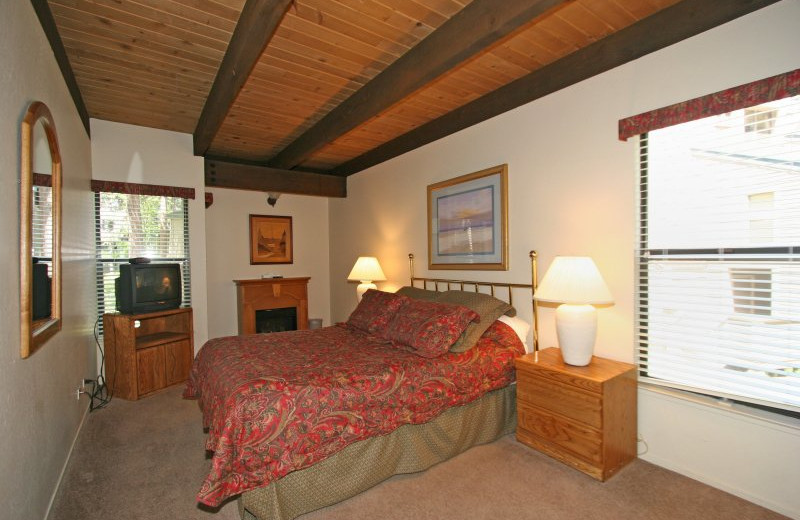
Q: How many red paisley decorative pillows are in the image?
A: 2